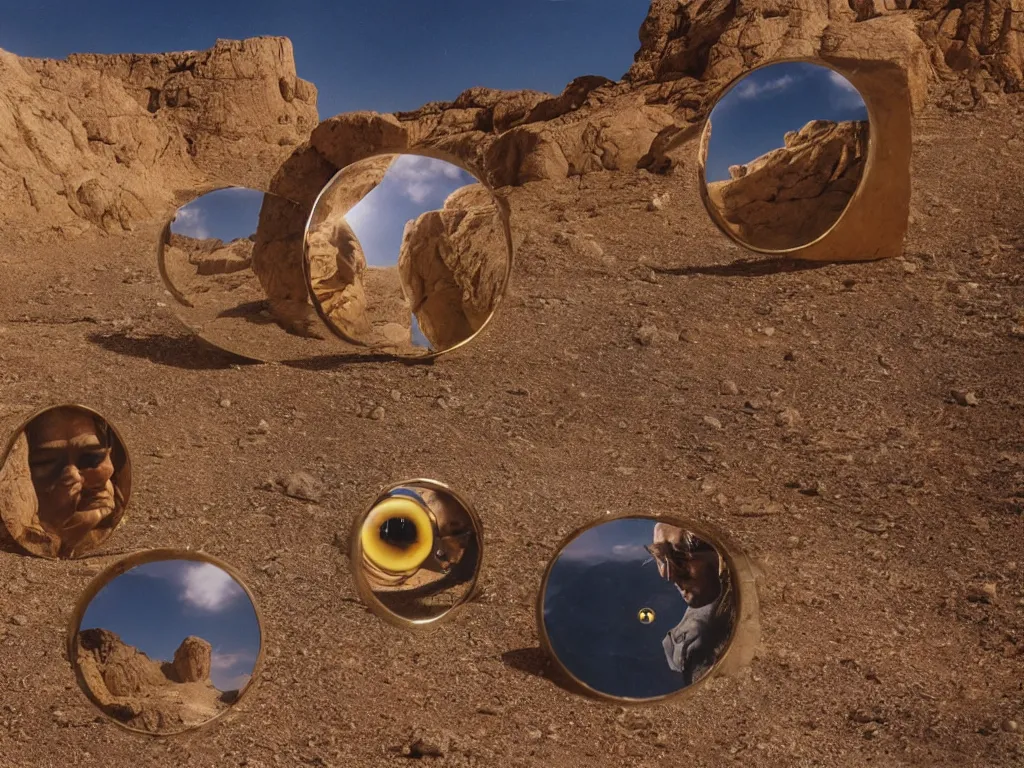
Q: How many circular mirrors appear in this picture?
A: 7